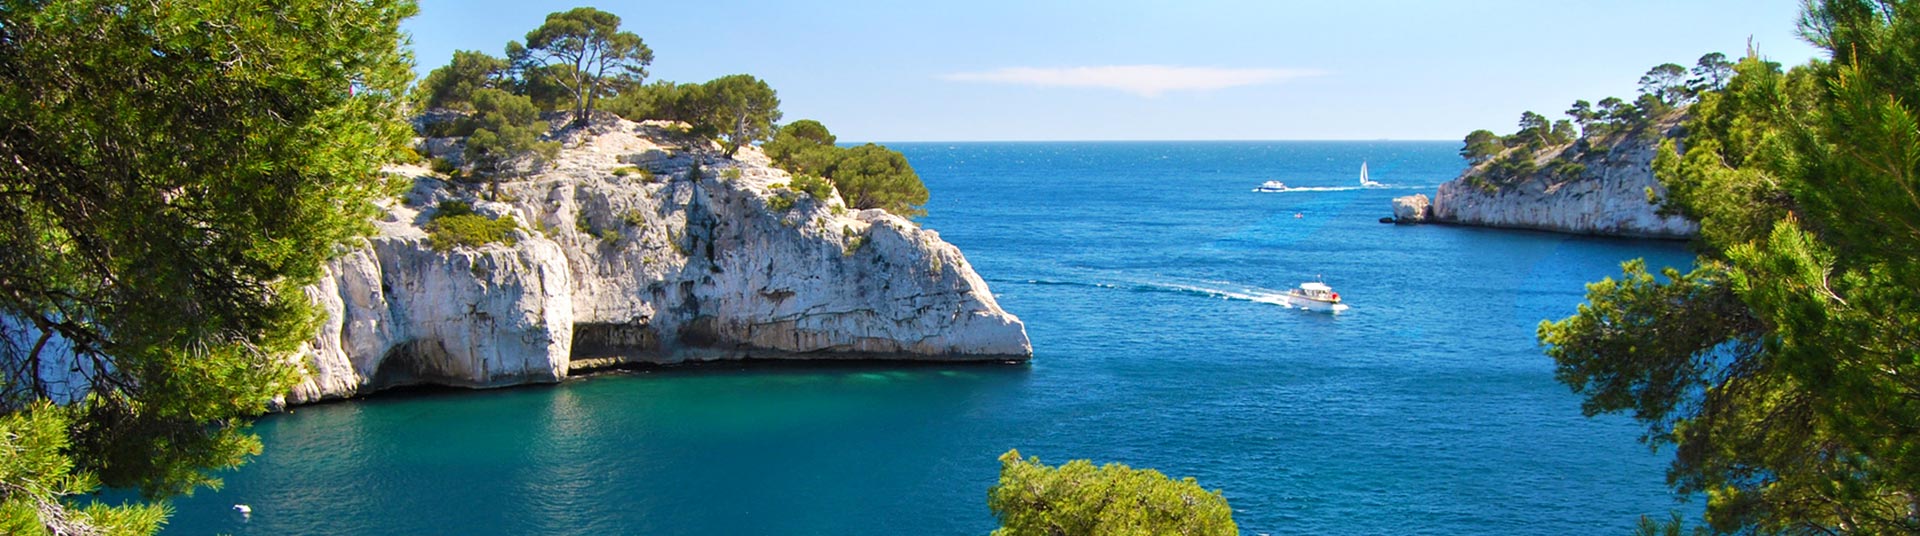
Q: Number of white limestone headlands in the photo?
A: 2